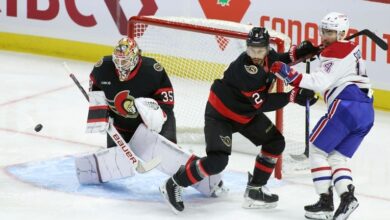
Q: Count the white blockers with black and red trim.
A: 1